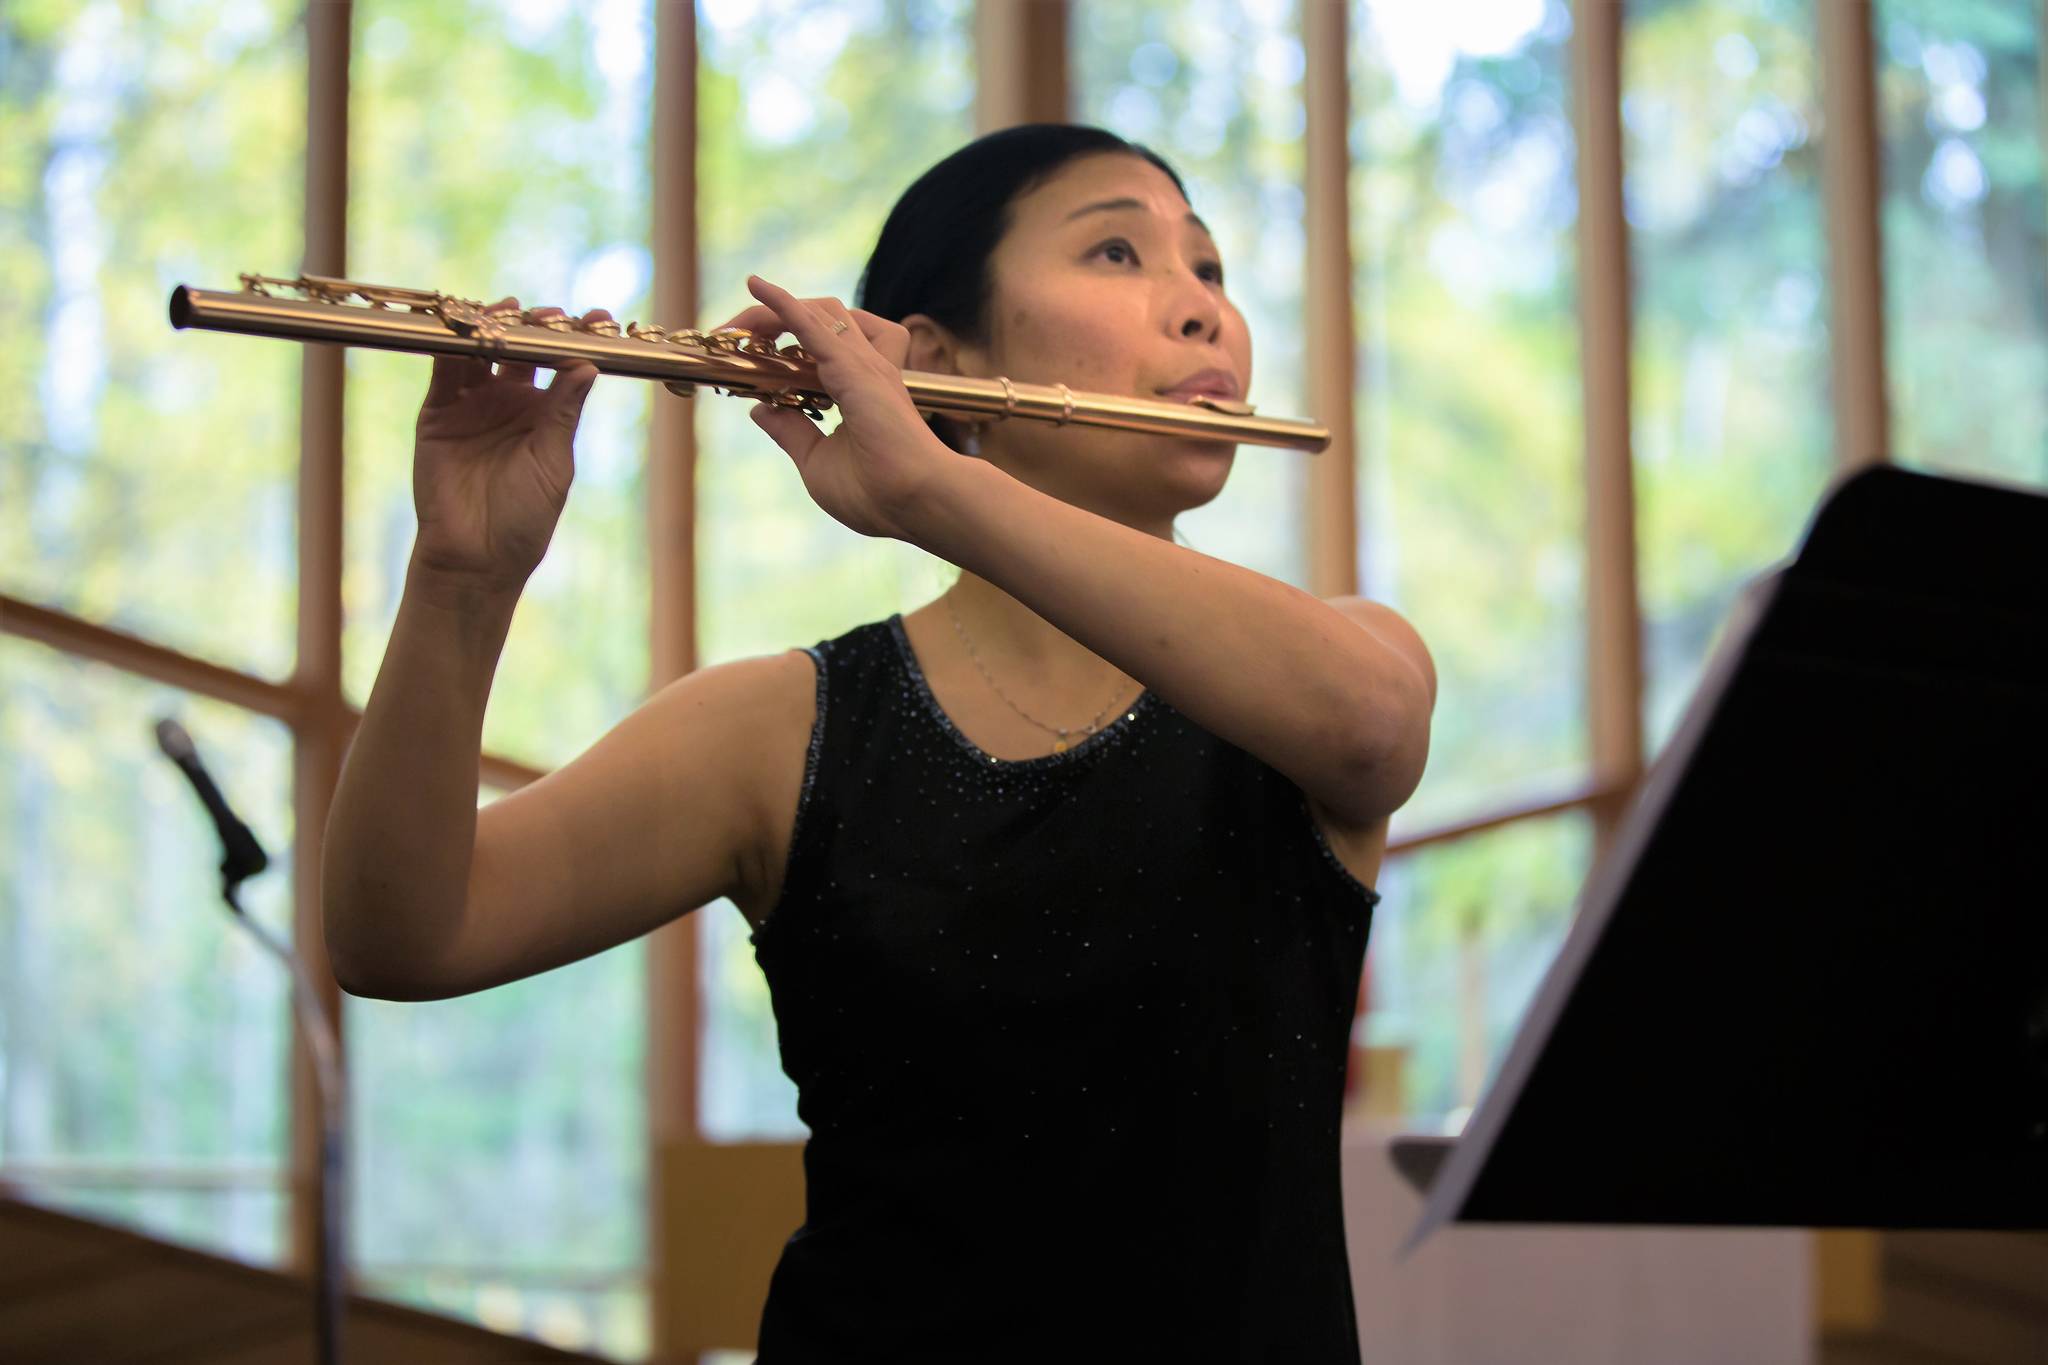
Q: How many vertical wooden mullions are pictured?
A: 6